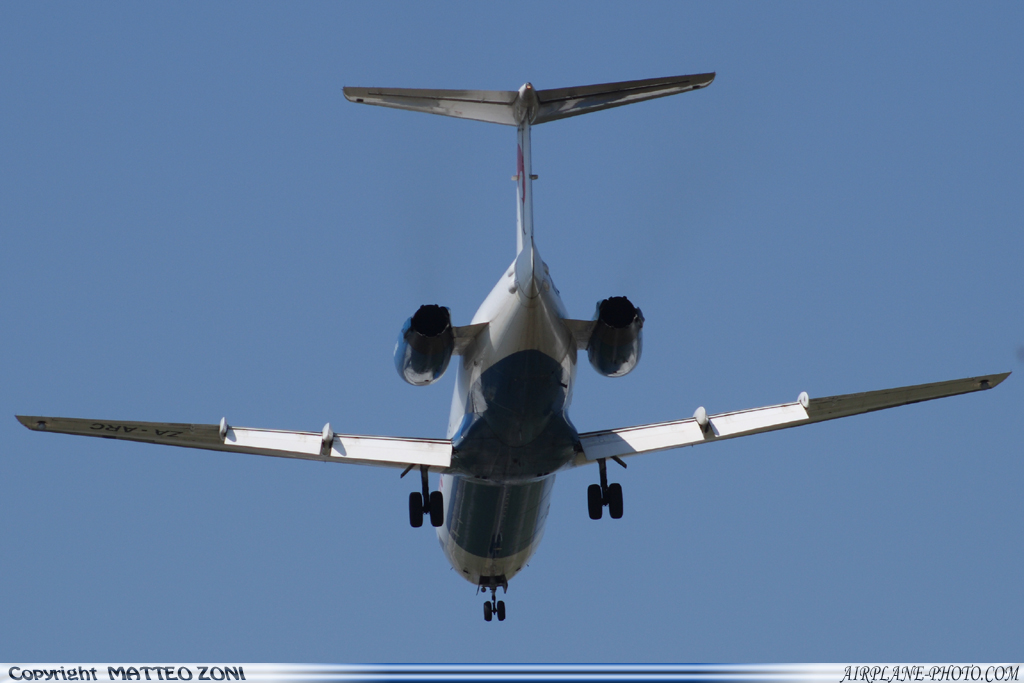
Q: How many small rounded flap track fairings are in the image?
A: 4